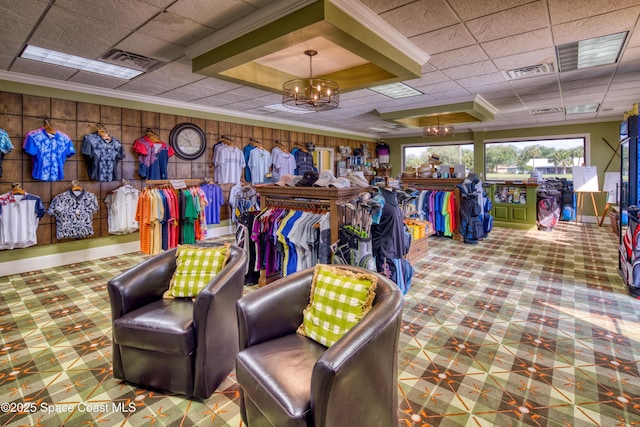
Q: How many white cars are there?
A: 0